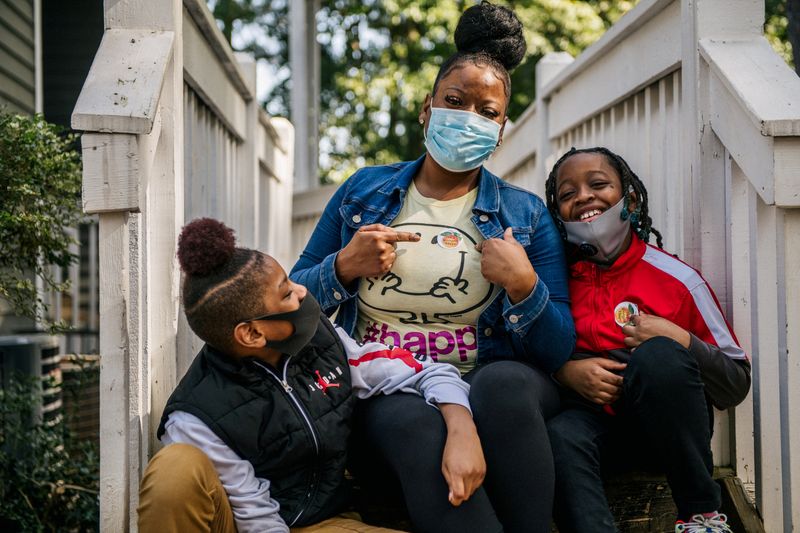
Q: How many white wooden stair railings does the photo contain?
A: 2